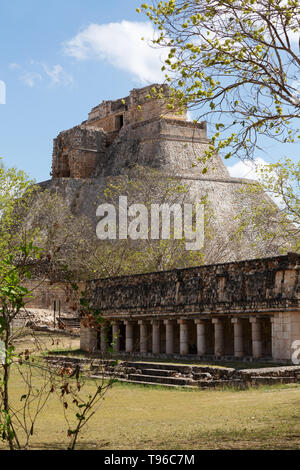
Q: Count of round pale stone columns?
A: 11